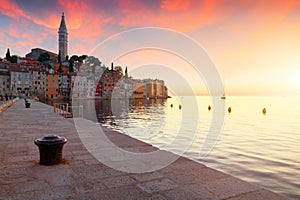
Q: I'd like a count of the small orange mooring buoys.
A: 5